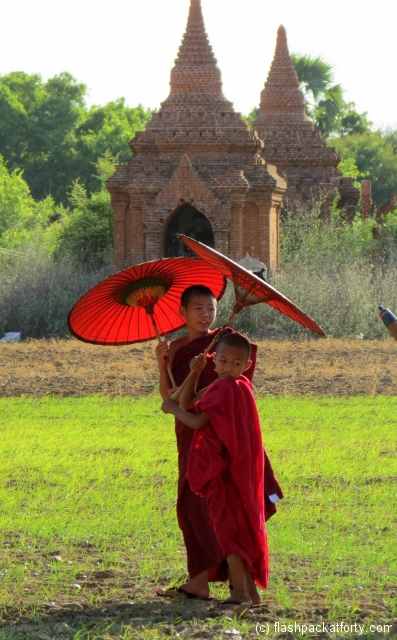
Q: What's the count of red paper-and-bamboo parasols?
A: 2